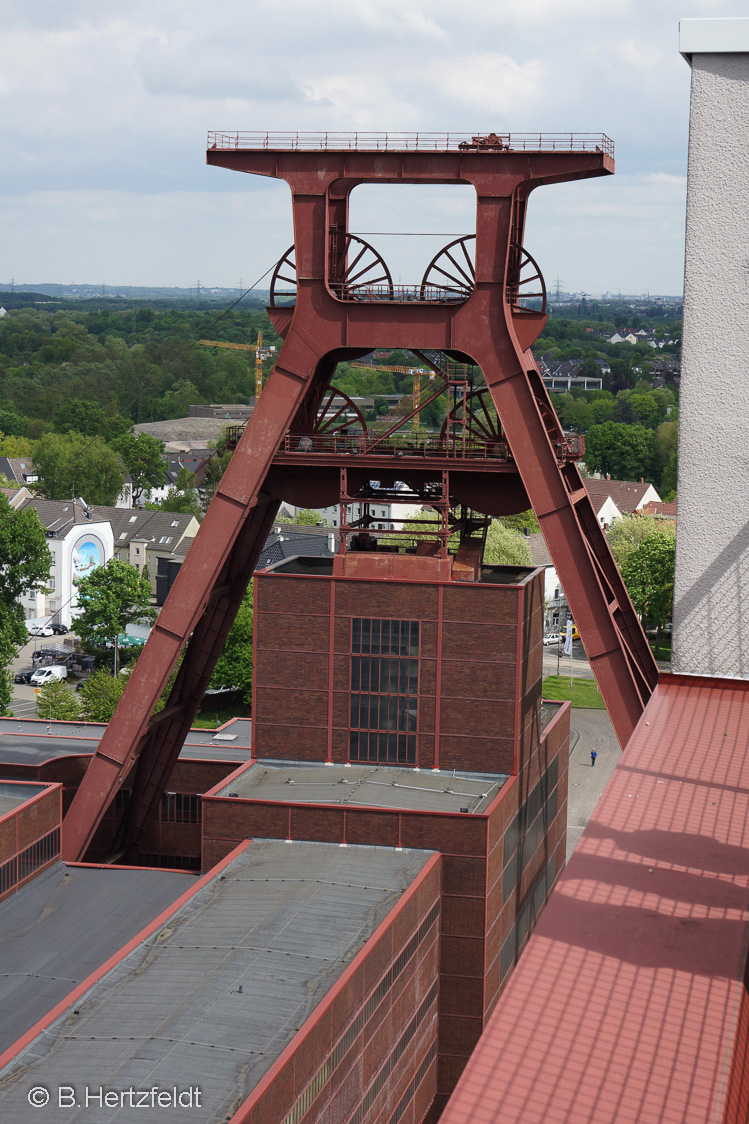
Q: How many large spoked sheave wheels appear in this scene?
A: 4